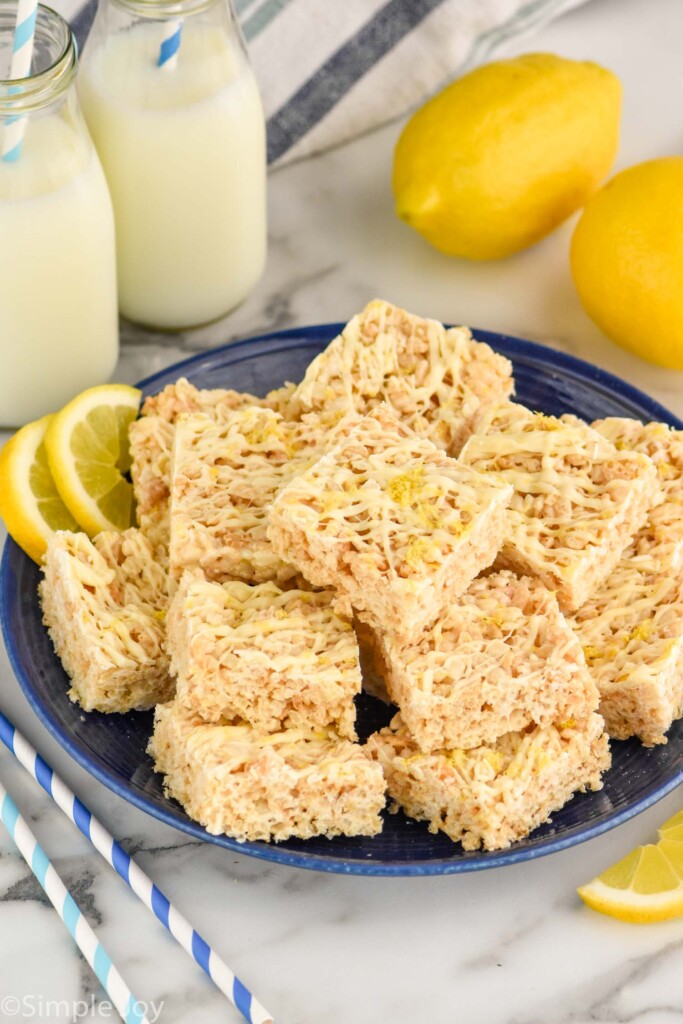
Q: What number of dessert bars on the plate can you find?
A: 12